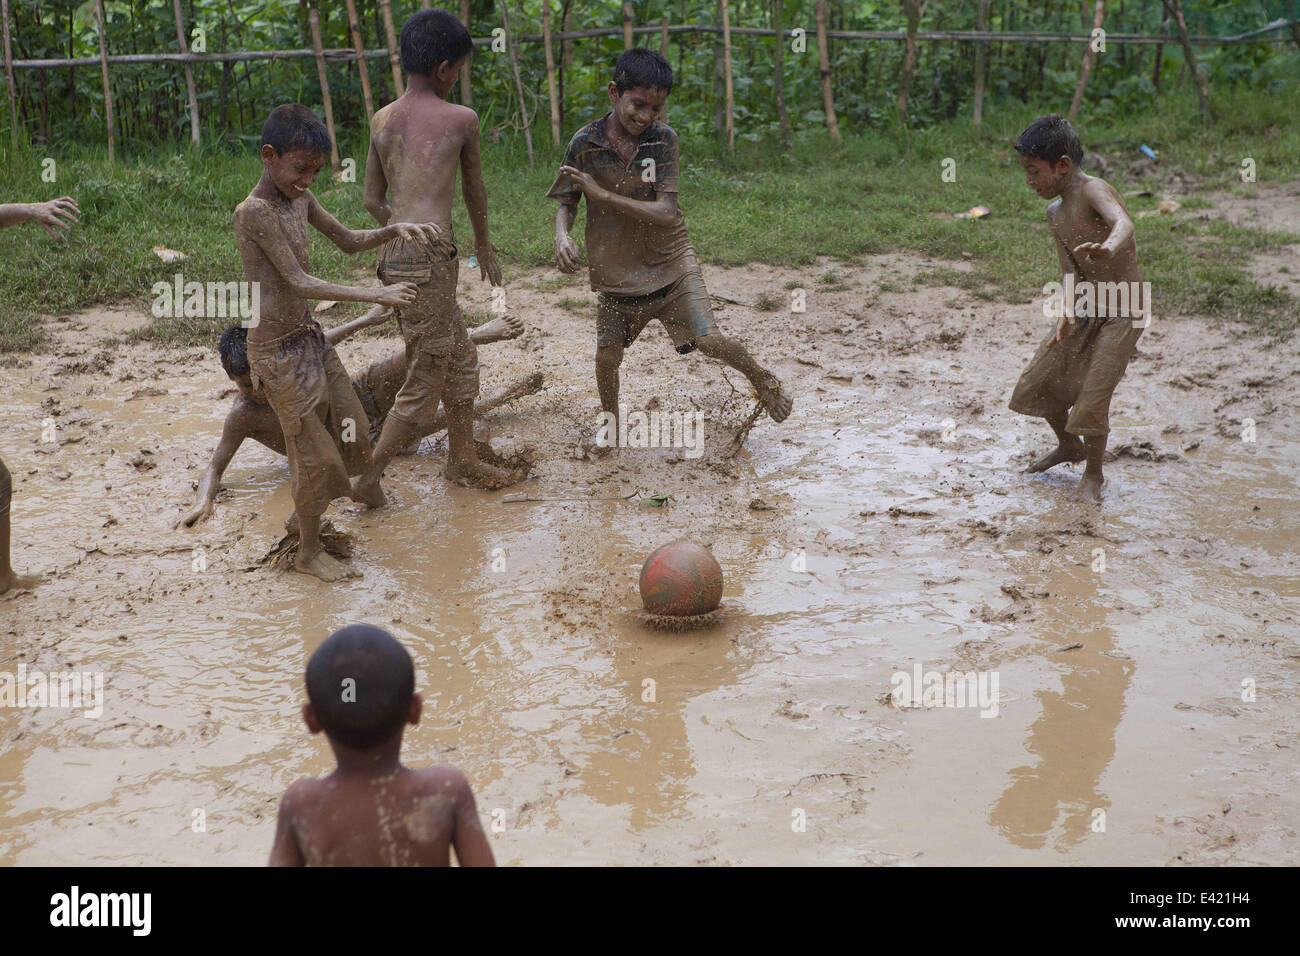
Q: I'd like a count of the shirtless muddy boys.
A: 5